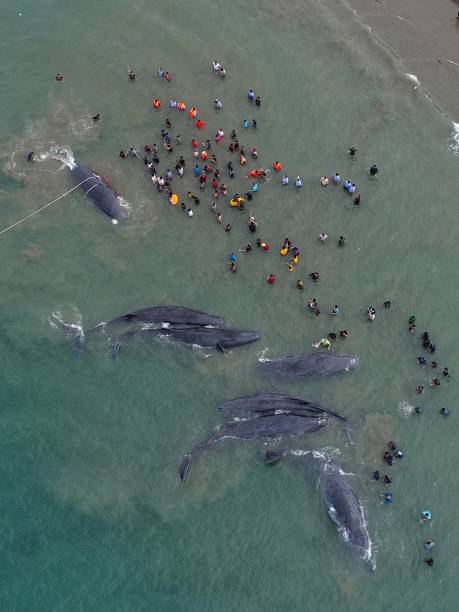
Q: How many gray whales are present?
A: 7